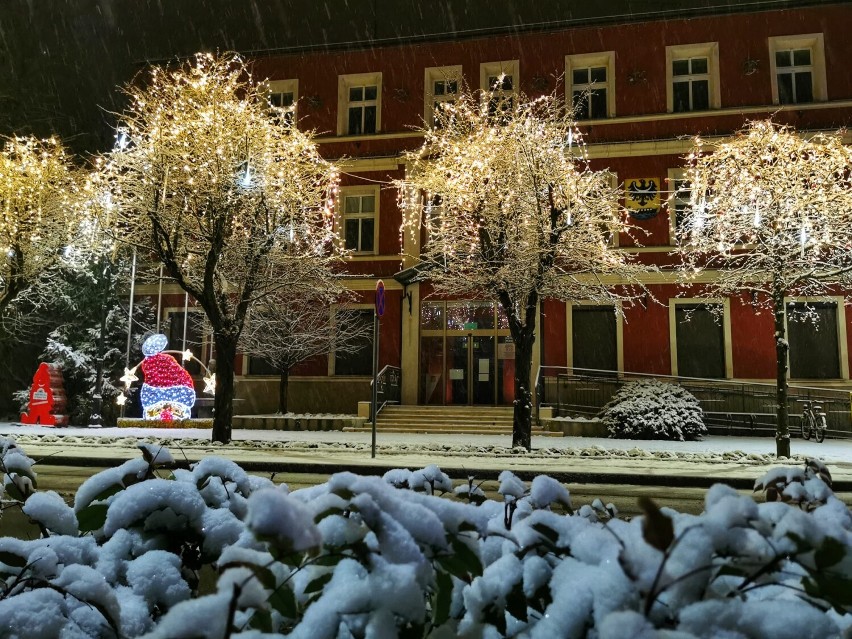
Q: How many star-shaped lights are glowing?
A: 4